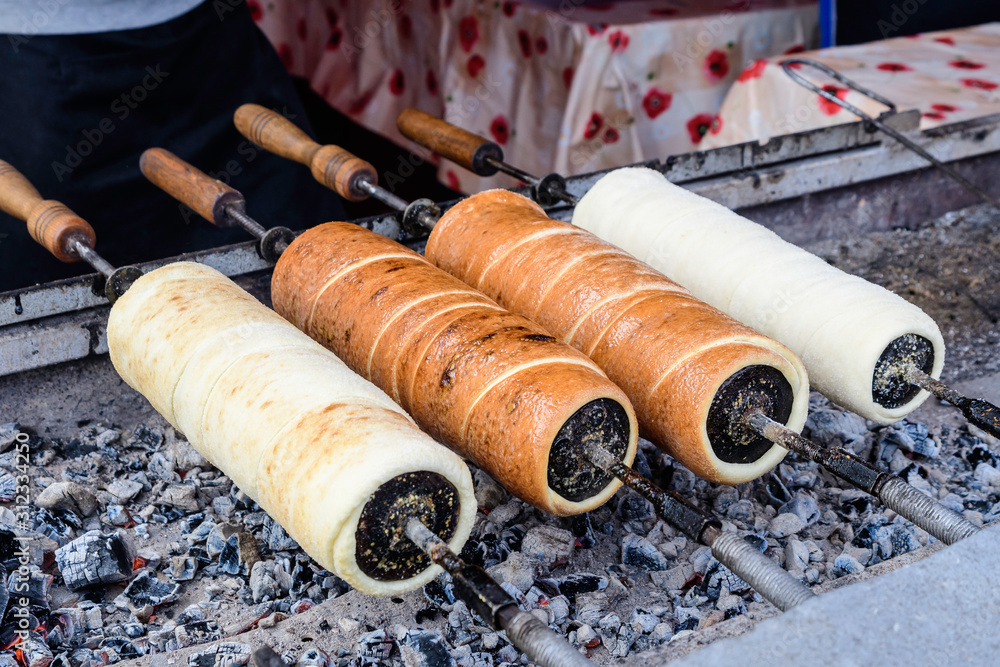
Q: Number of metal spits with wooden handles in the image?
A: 4